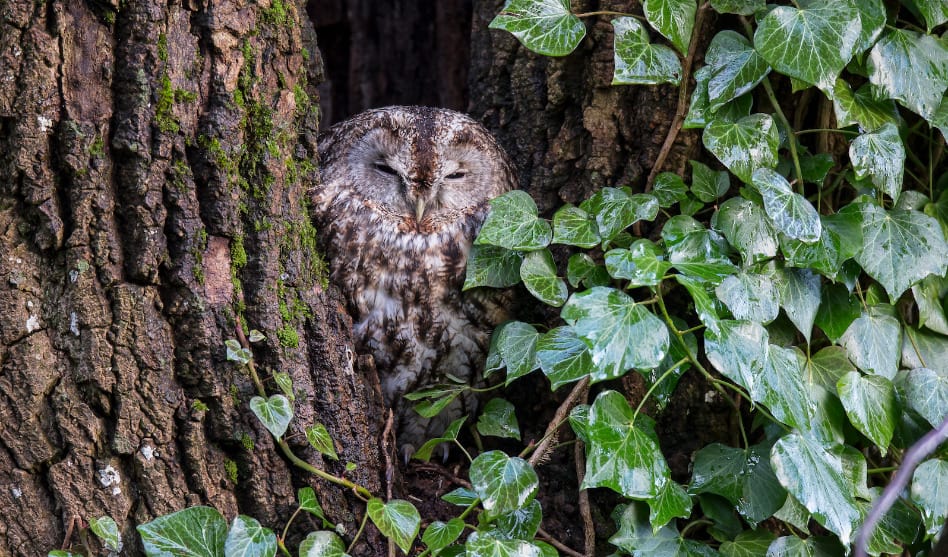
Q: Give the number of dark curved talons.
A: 2